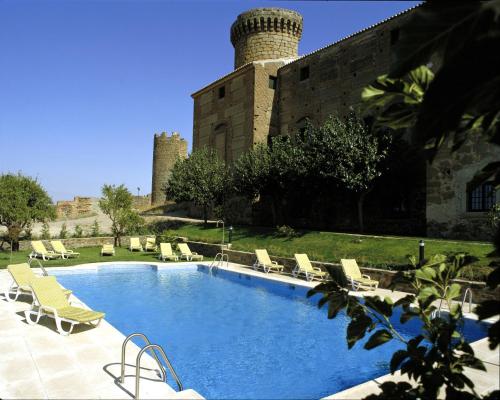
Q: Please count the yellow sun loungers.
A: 12